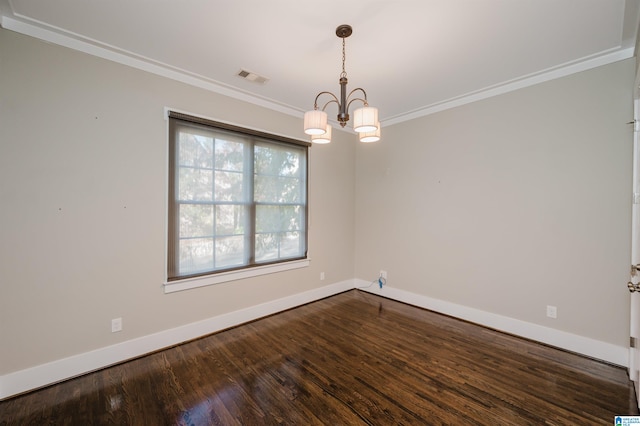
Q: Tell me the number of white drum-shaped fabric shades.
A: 4